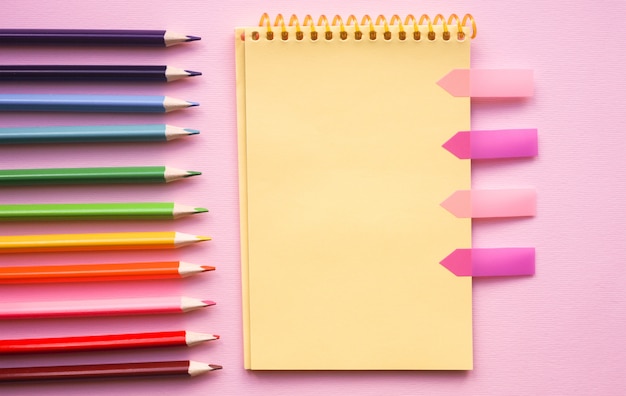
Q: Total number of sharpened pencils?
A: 11